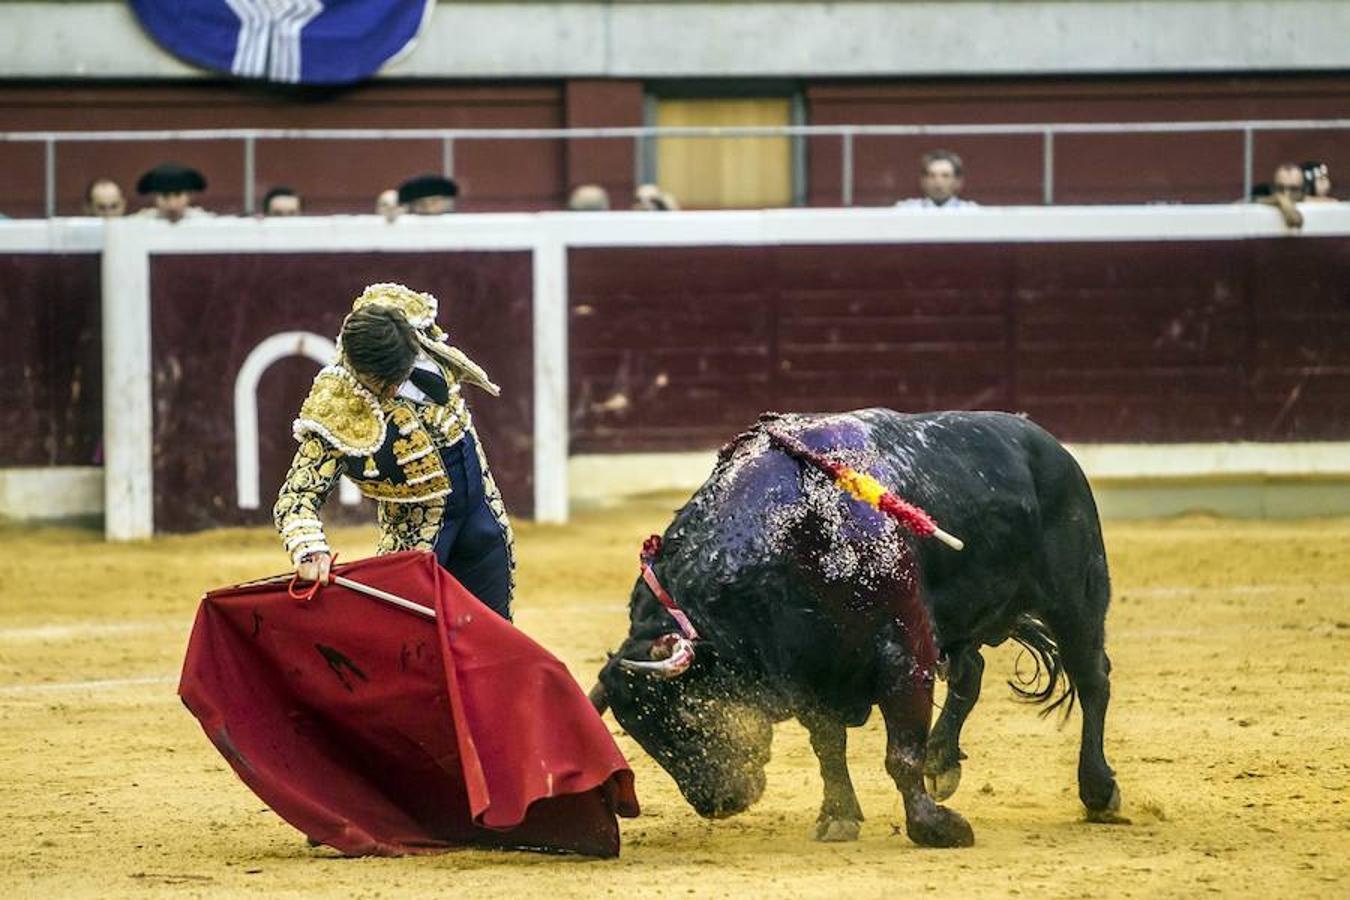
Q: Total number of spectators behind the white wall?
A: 10